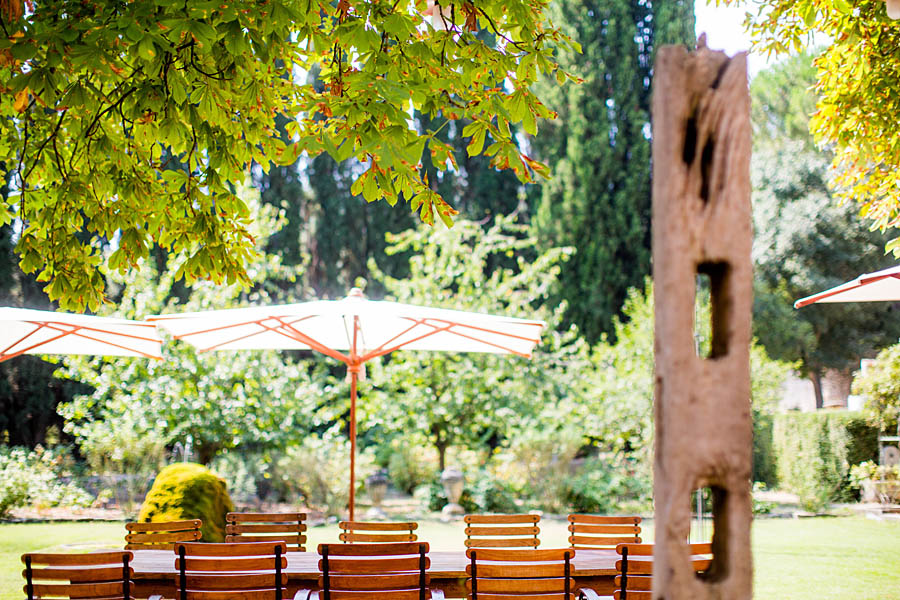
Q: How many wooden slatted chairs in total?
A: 10